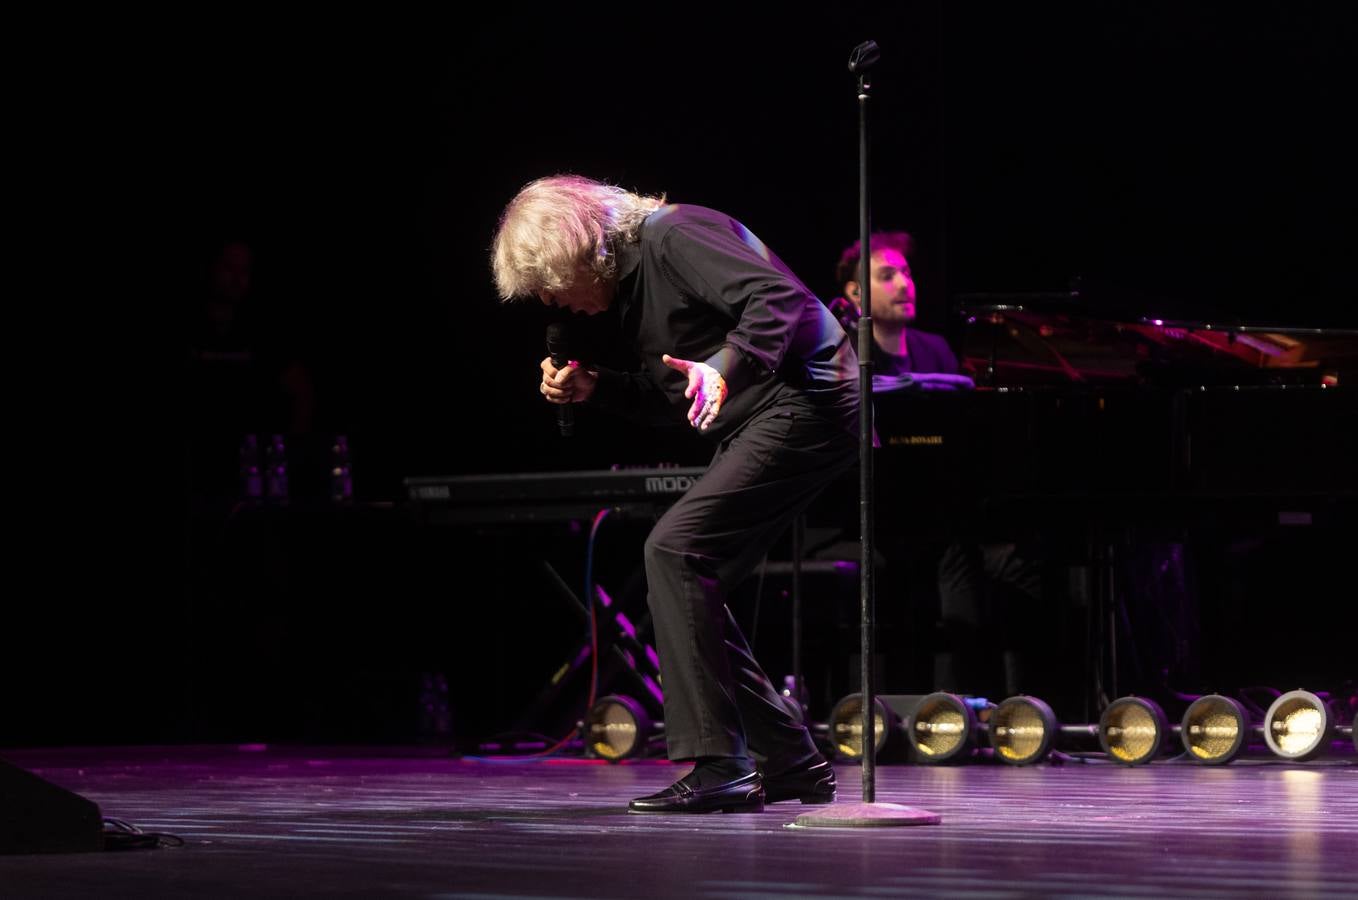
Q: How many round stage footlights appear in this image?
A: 7